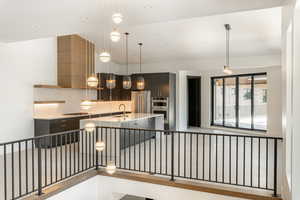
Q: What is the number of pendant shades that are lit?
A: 12